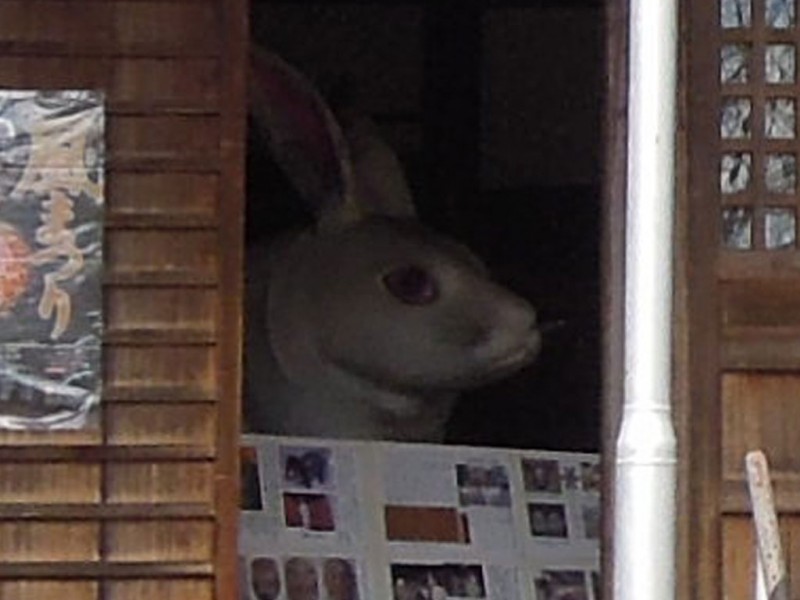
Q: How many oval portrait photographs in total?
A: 3